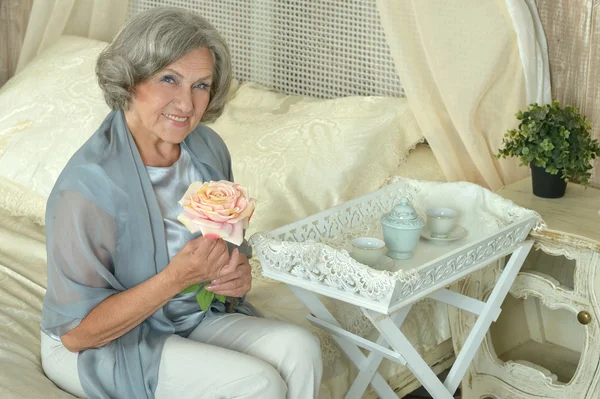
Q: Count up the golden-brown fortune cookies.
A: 0